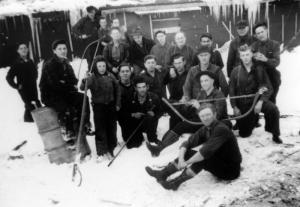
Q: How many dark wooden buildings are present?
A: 1